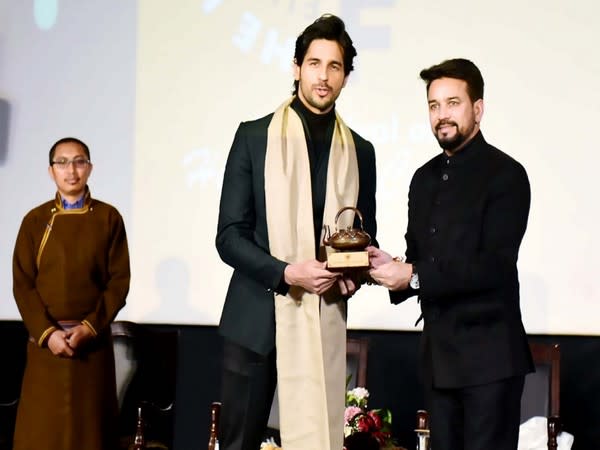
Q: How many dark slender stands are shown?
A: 4